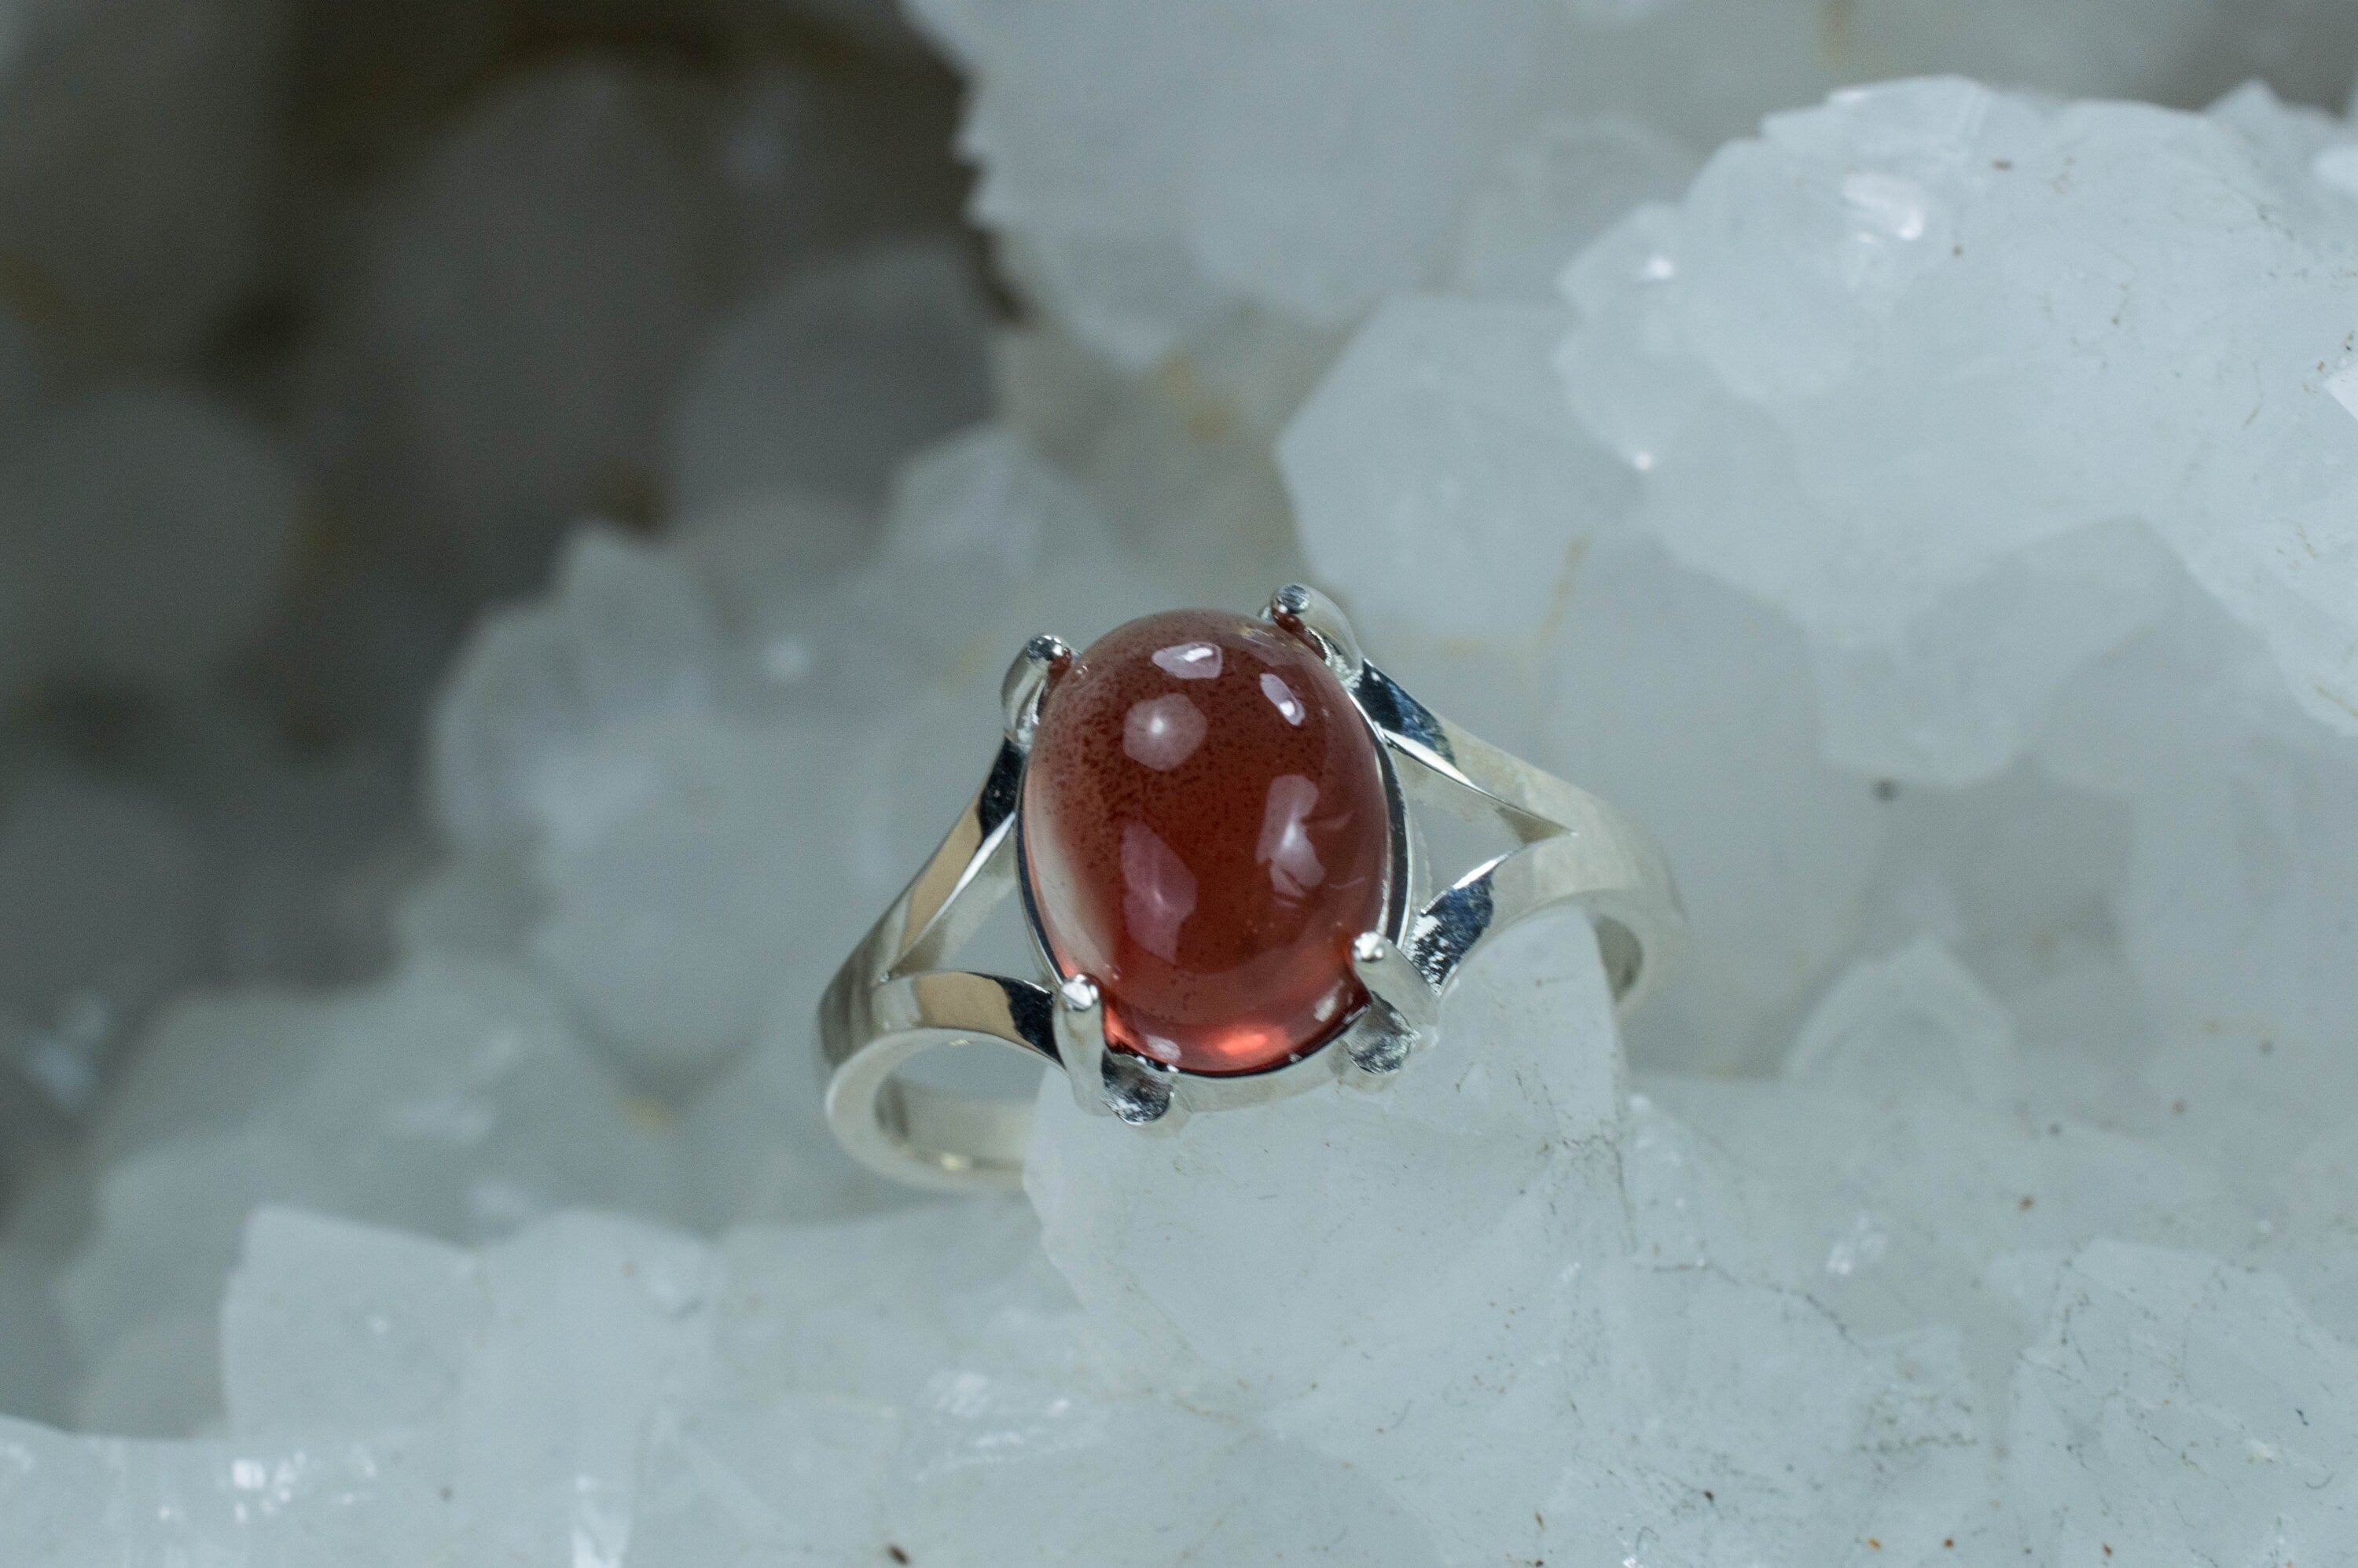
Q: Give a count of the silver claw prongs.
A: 4